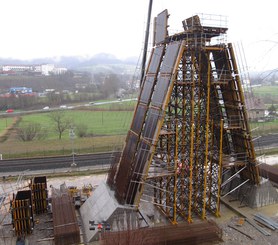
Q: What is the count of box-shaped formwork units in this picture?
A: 2